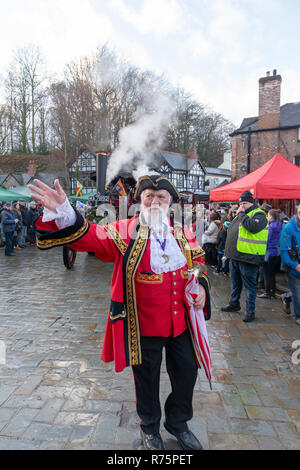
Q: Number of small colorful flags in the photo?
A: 2